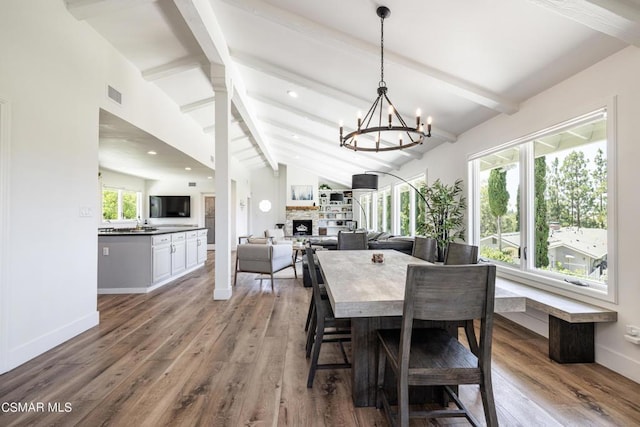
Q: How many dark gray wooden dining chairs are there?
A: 6